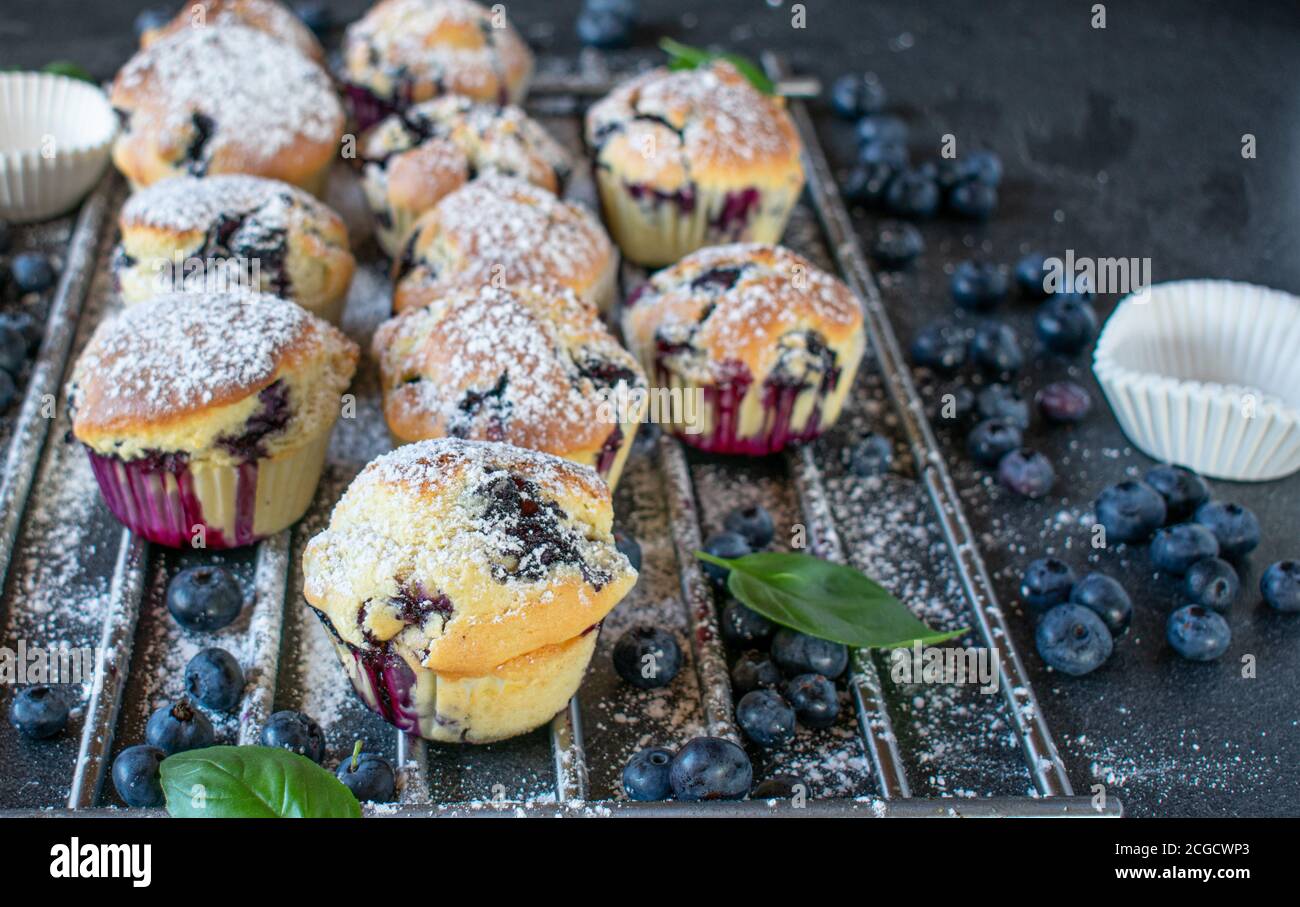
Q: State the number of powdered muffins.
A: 11